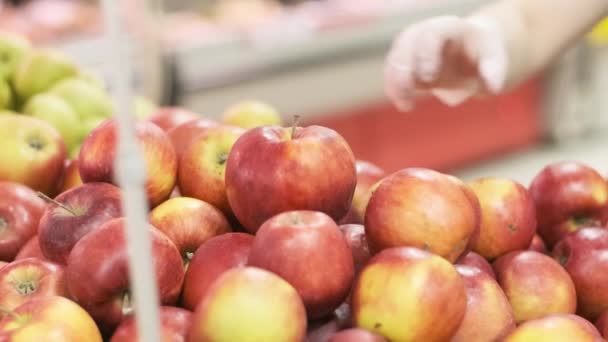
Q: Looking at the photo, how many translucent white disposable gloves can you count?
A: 1